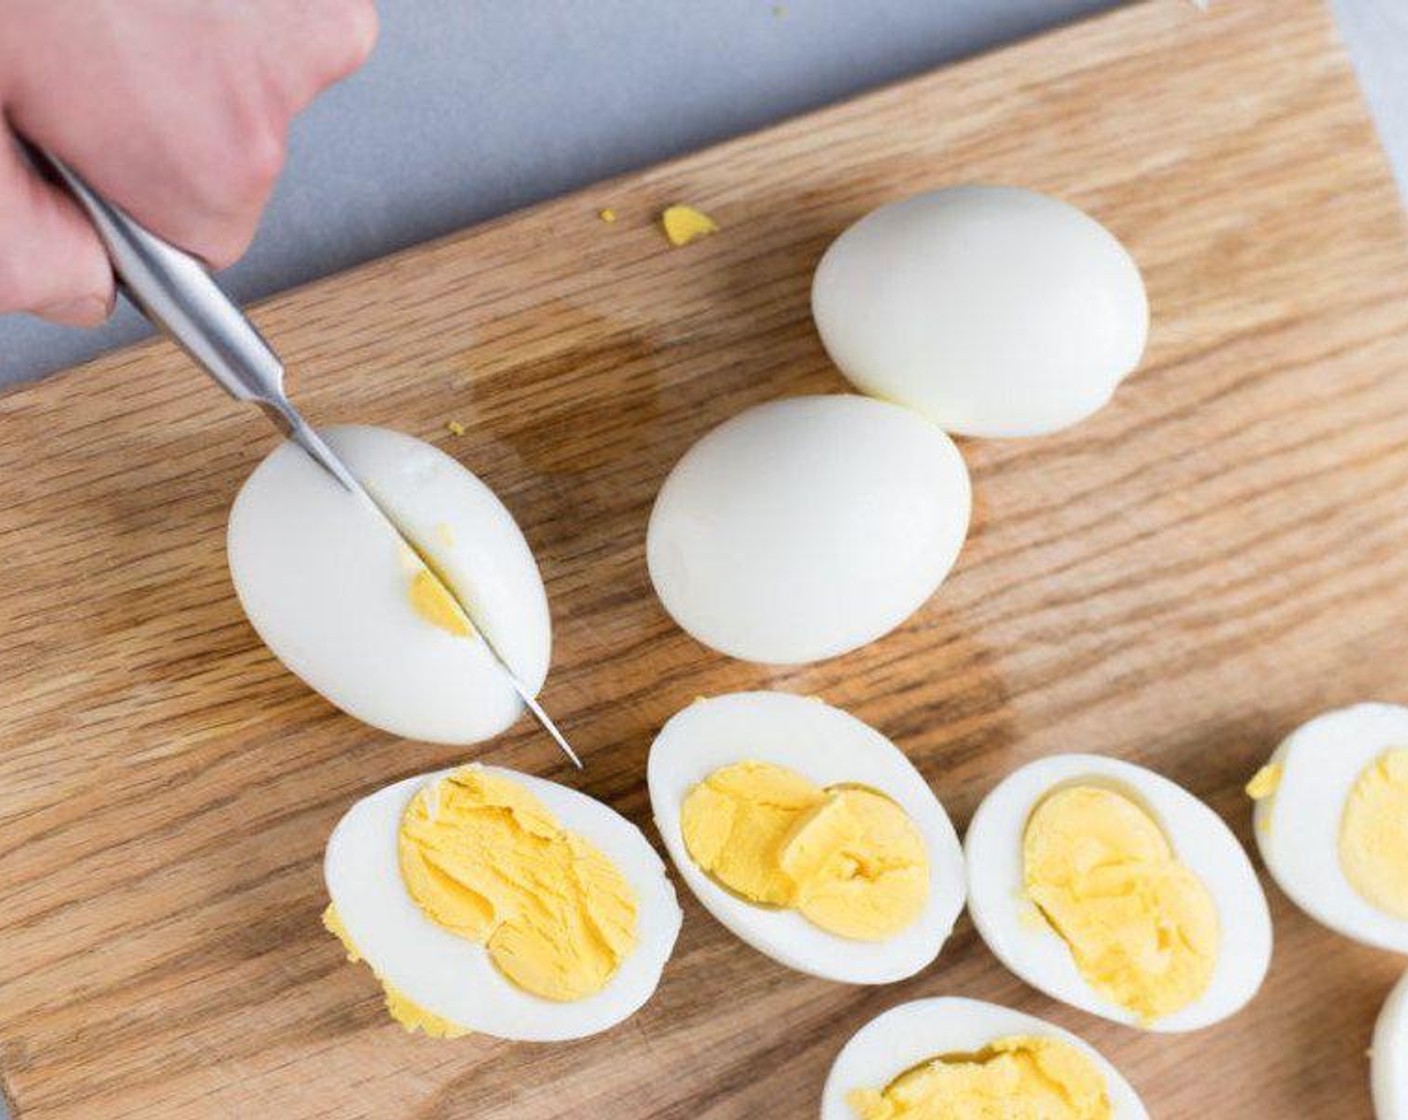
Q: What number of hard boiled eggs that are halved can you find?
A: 5